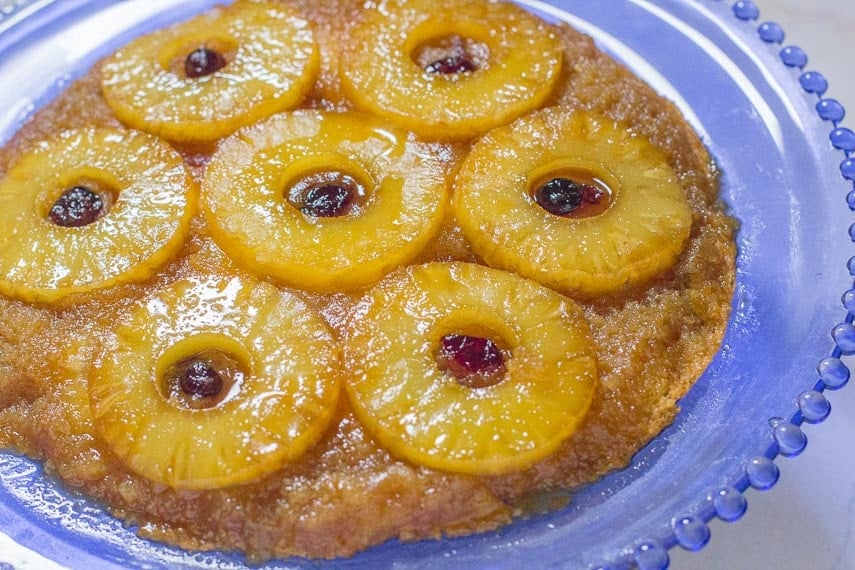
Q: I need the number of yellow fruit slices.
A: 7